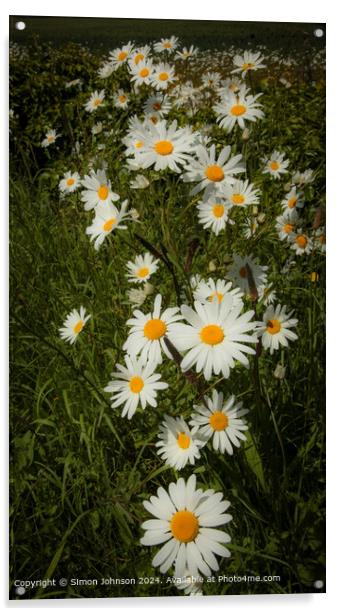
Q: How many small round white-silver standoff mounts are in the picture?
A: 4